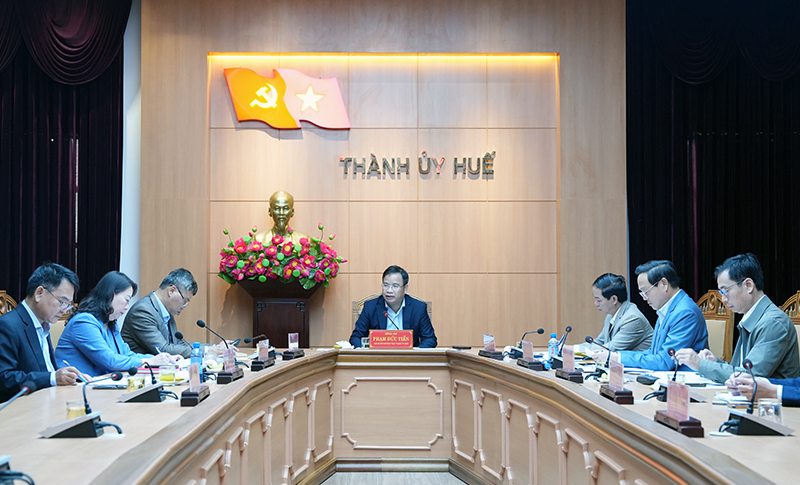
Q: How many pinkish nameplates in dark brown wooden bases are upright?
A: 9